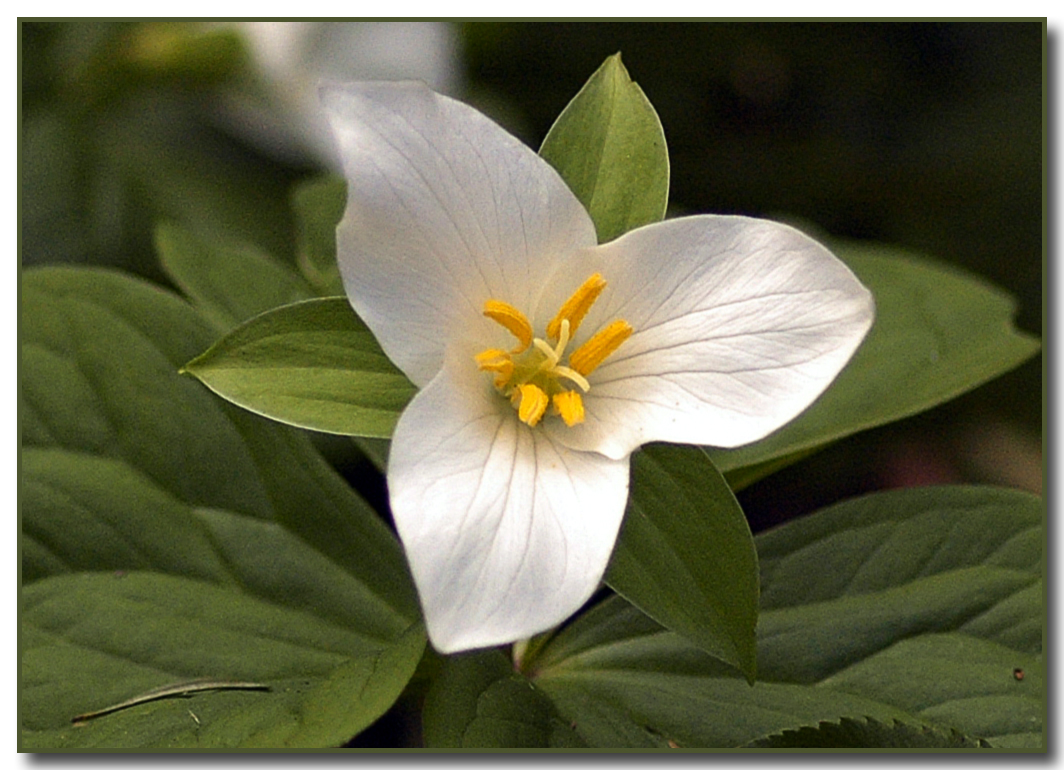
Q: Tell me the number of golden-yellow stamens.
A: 6